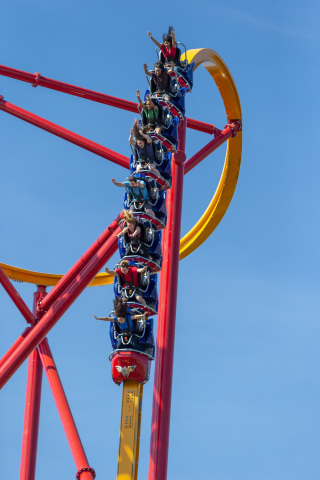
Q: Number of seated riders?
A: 8